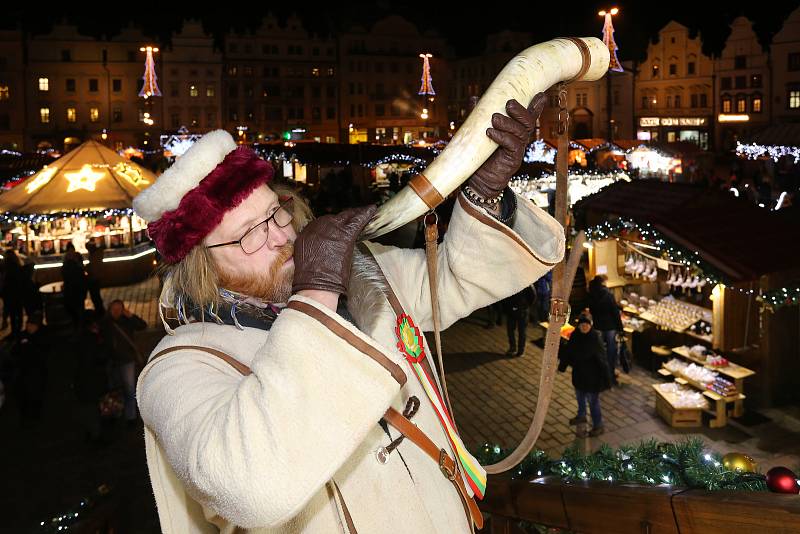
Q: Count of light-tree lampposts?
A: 3